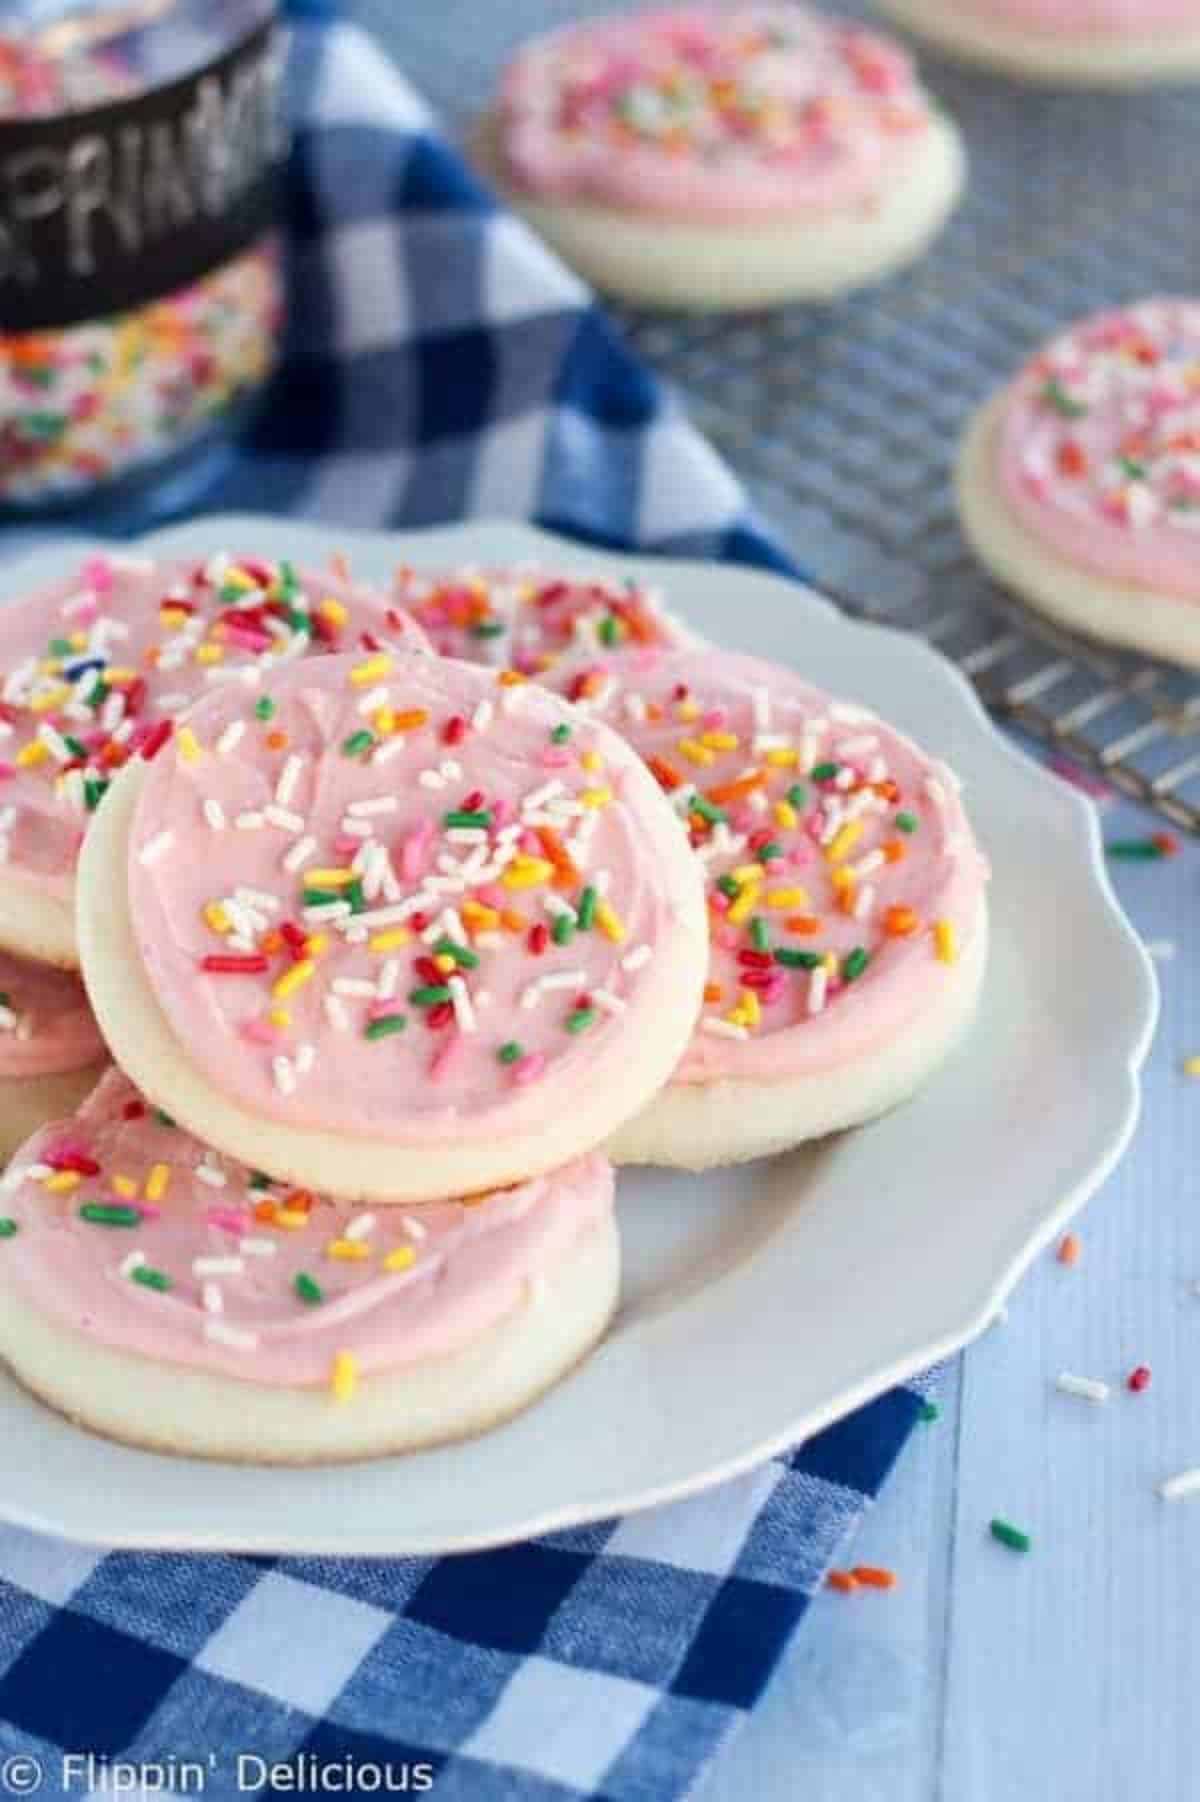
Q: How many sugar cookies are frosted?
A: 9